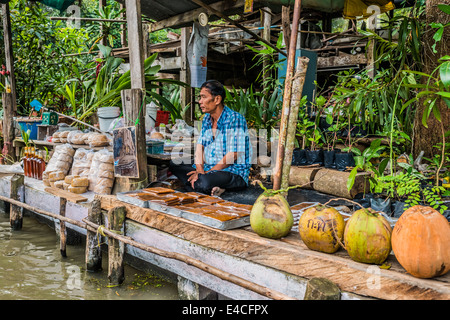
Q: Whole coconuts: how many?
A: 4